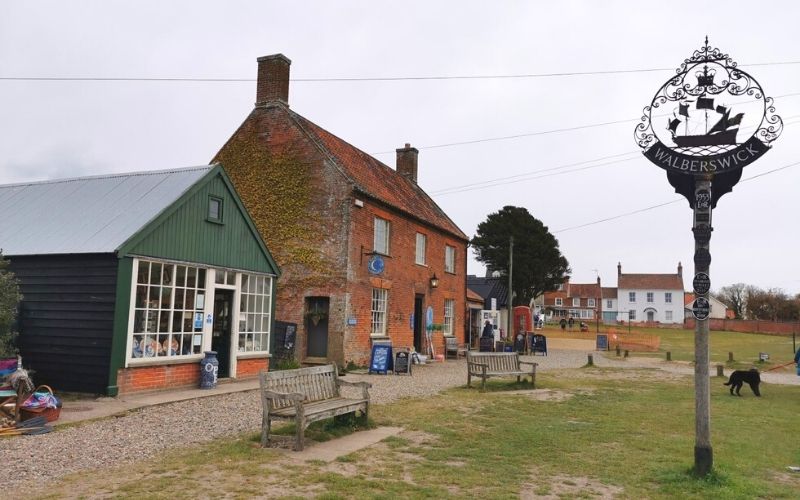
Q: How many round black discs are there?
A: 5